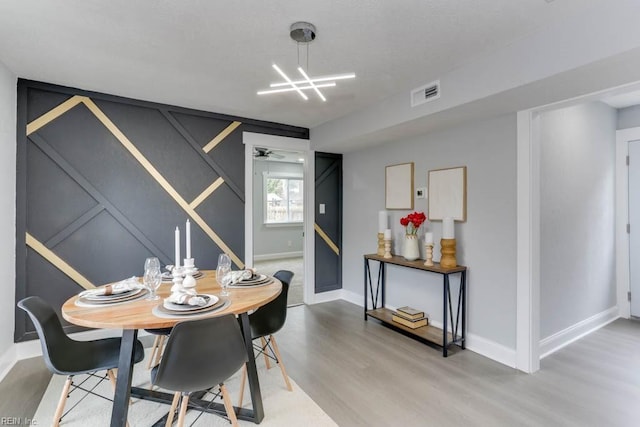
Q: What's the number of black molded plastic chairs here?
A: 4